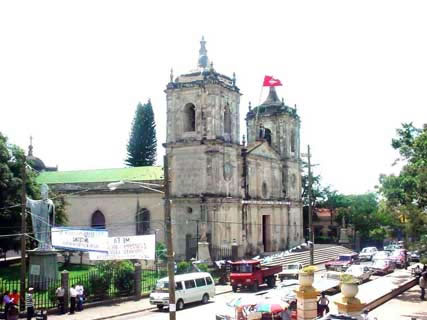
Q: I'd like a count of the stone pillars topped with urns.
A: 2